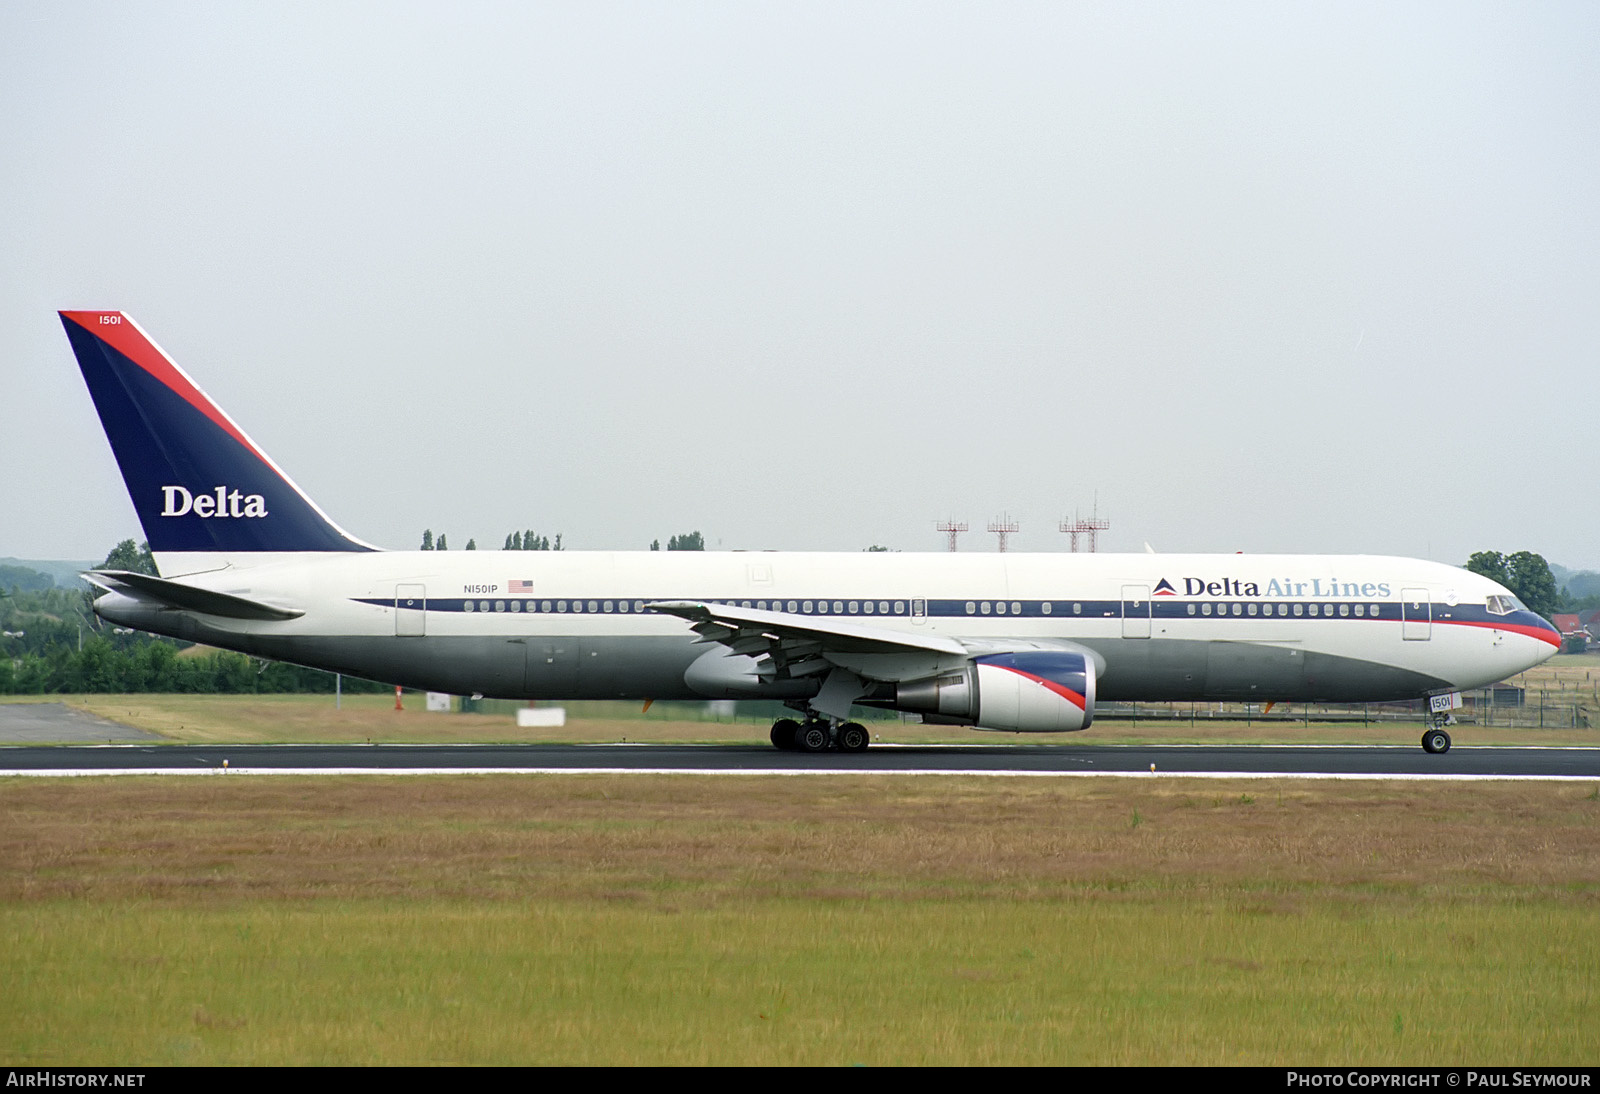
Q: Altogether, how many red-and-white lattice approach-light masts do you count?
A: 4